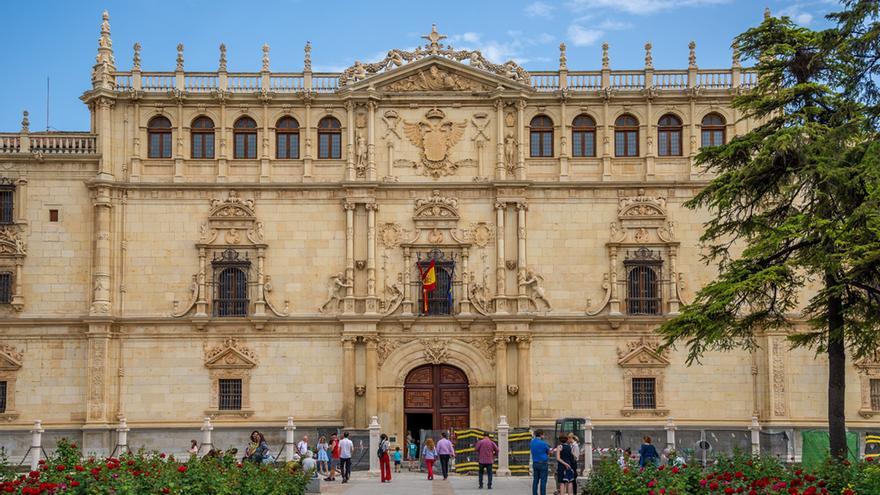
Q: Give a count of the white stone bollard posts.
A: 9